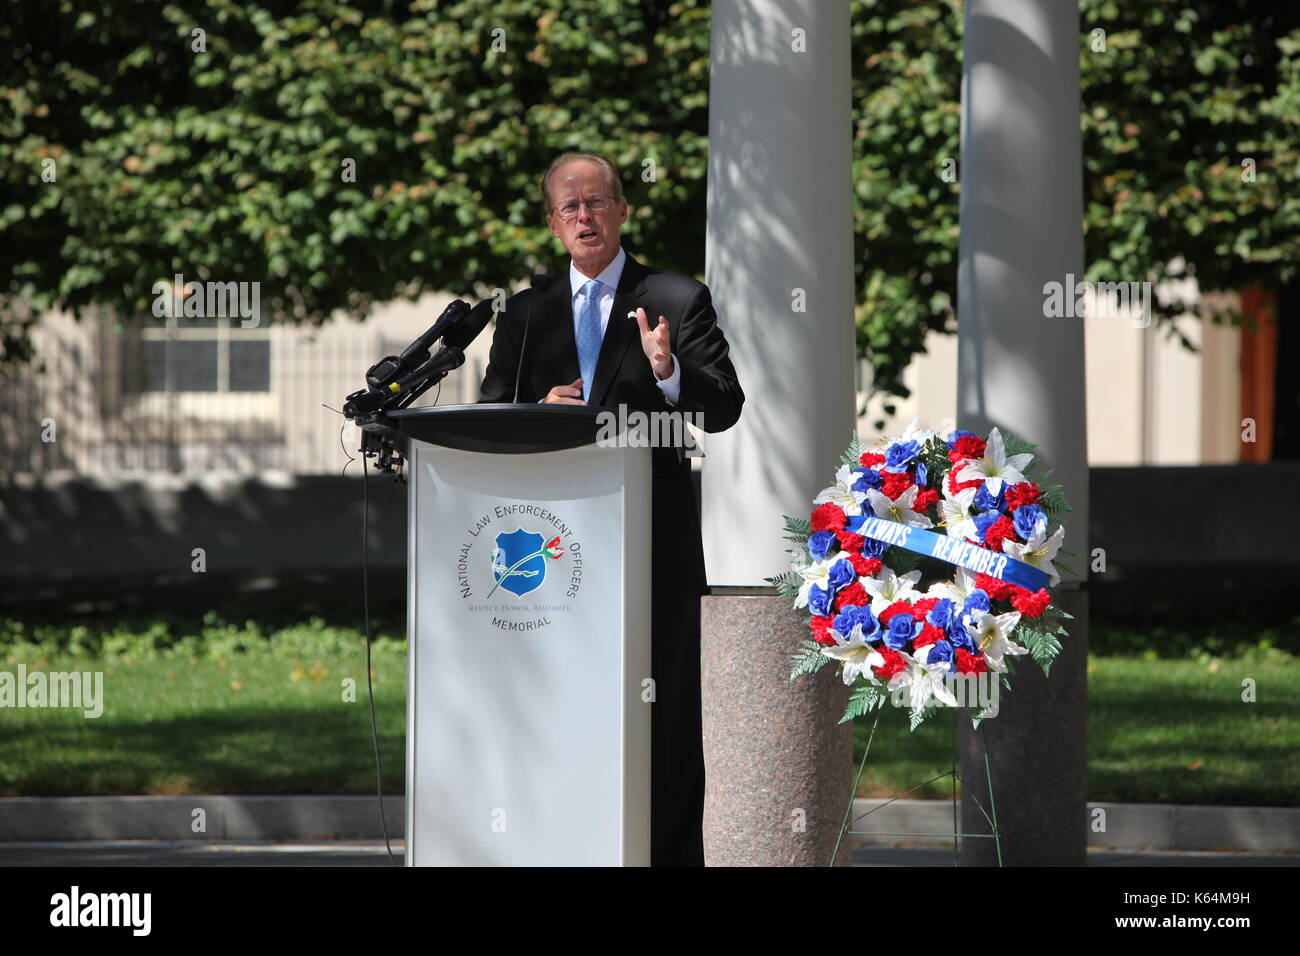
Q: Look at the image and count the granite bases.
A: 2